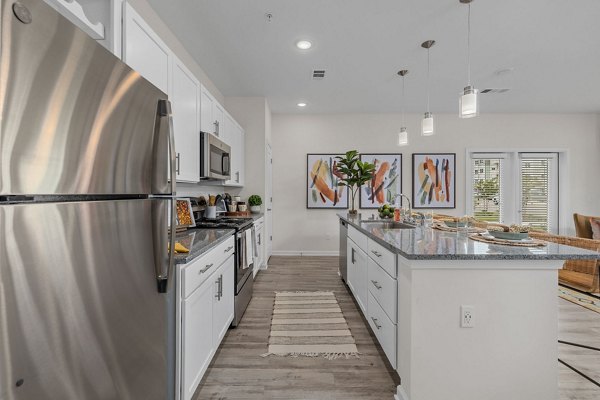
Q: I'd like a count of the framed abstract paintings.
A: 3